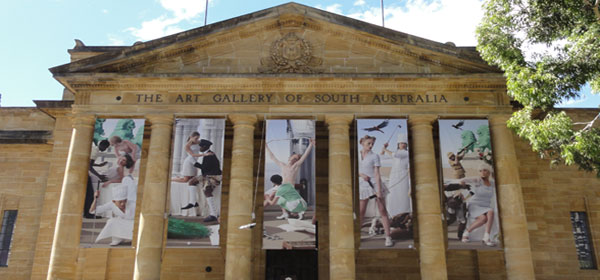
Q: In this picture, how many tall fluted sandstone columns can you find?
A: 6